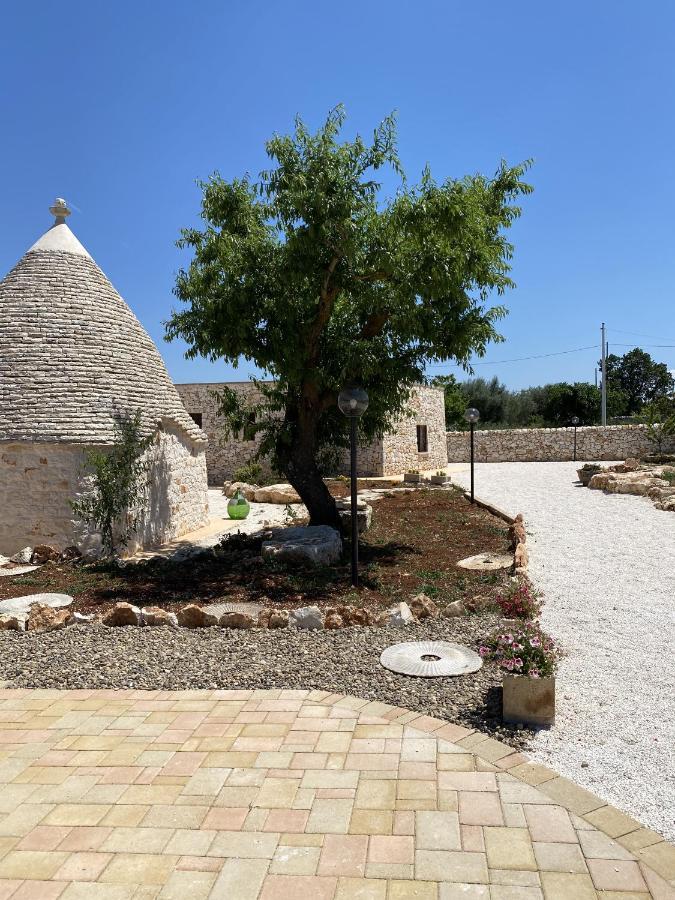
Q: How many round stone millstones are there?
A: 5